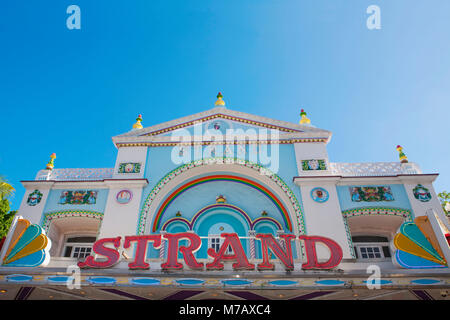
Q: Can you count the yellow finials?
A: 5